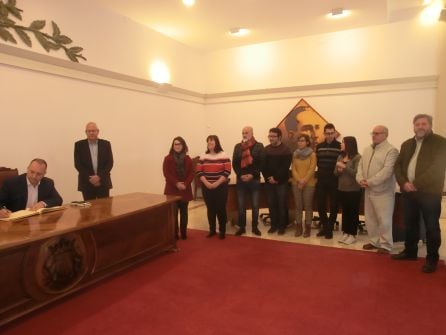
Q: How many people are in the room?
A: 11